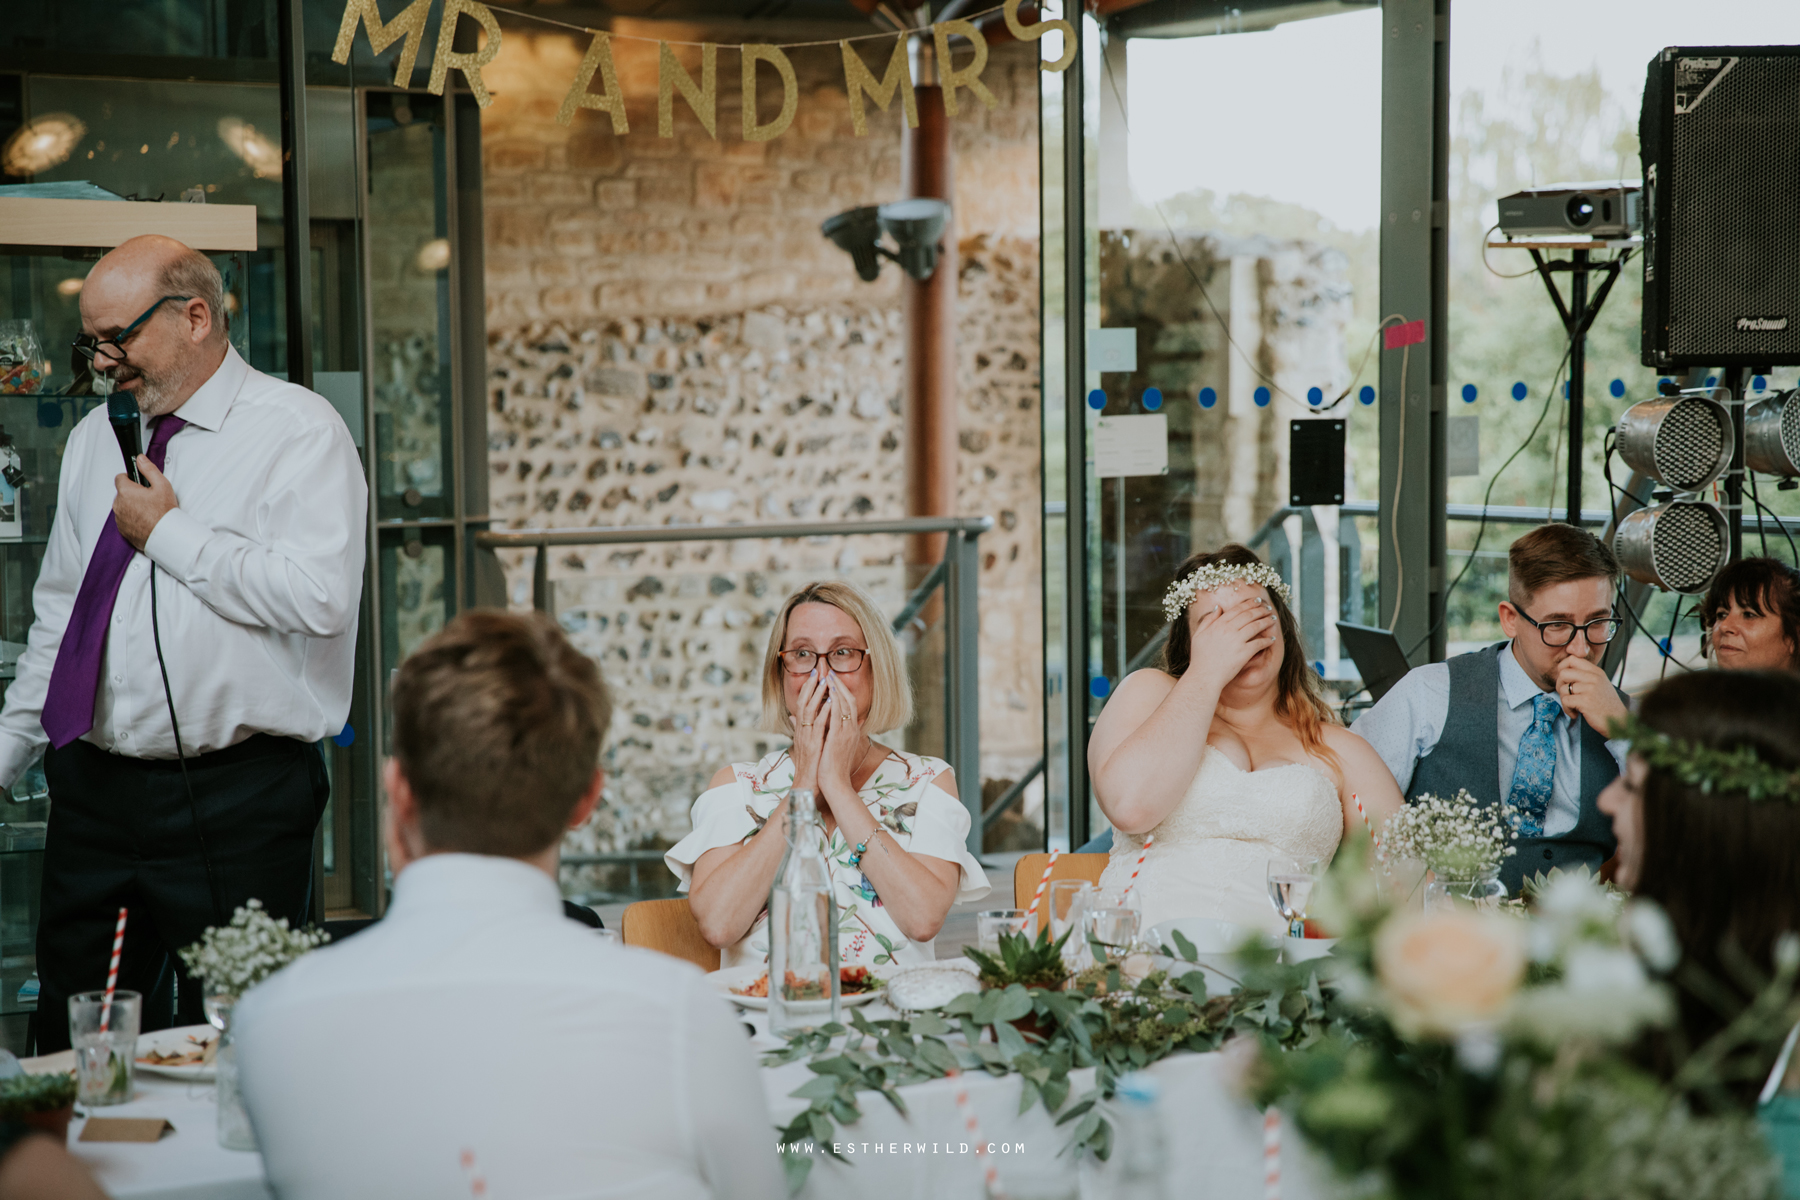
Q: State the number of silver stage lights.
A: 3